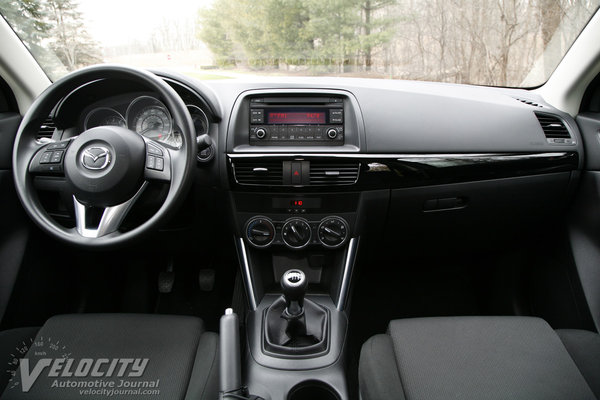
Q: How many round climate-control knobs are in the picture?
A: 3